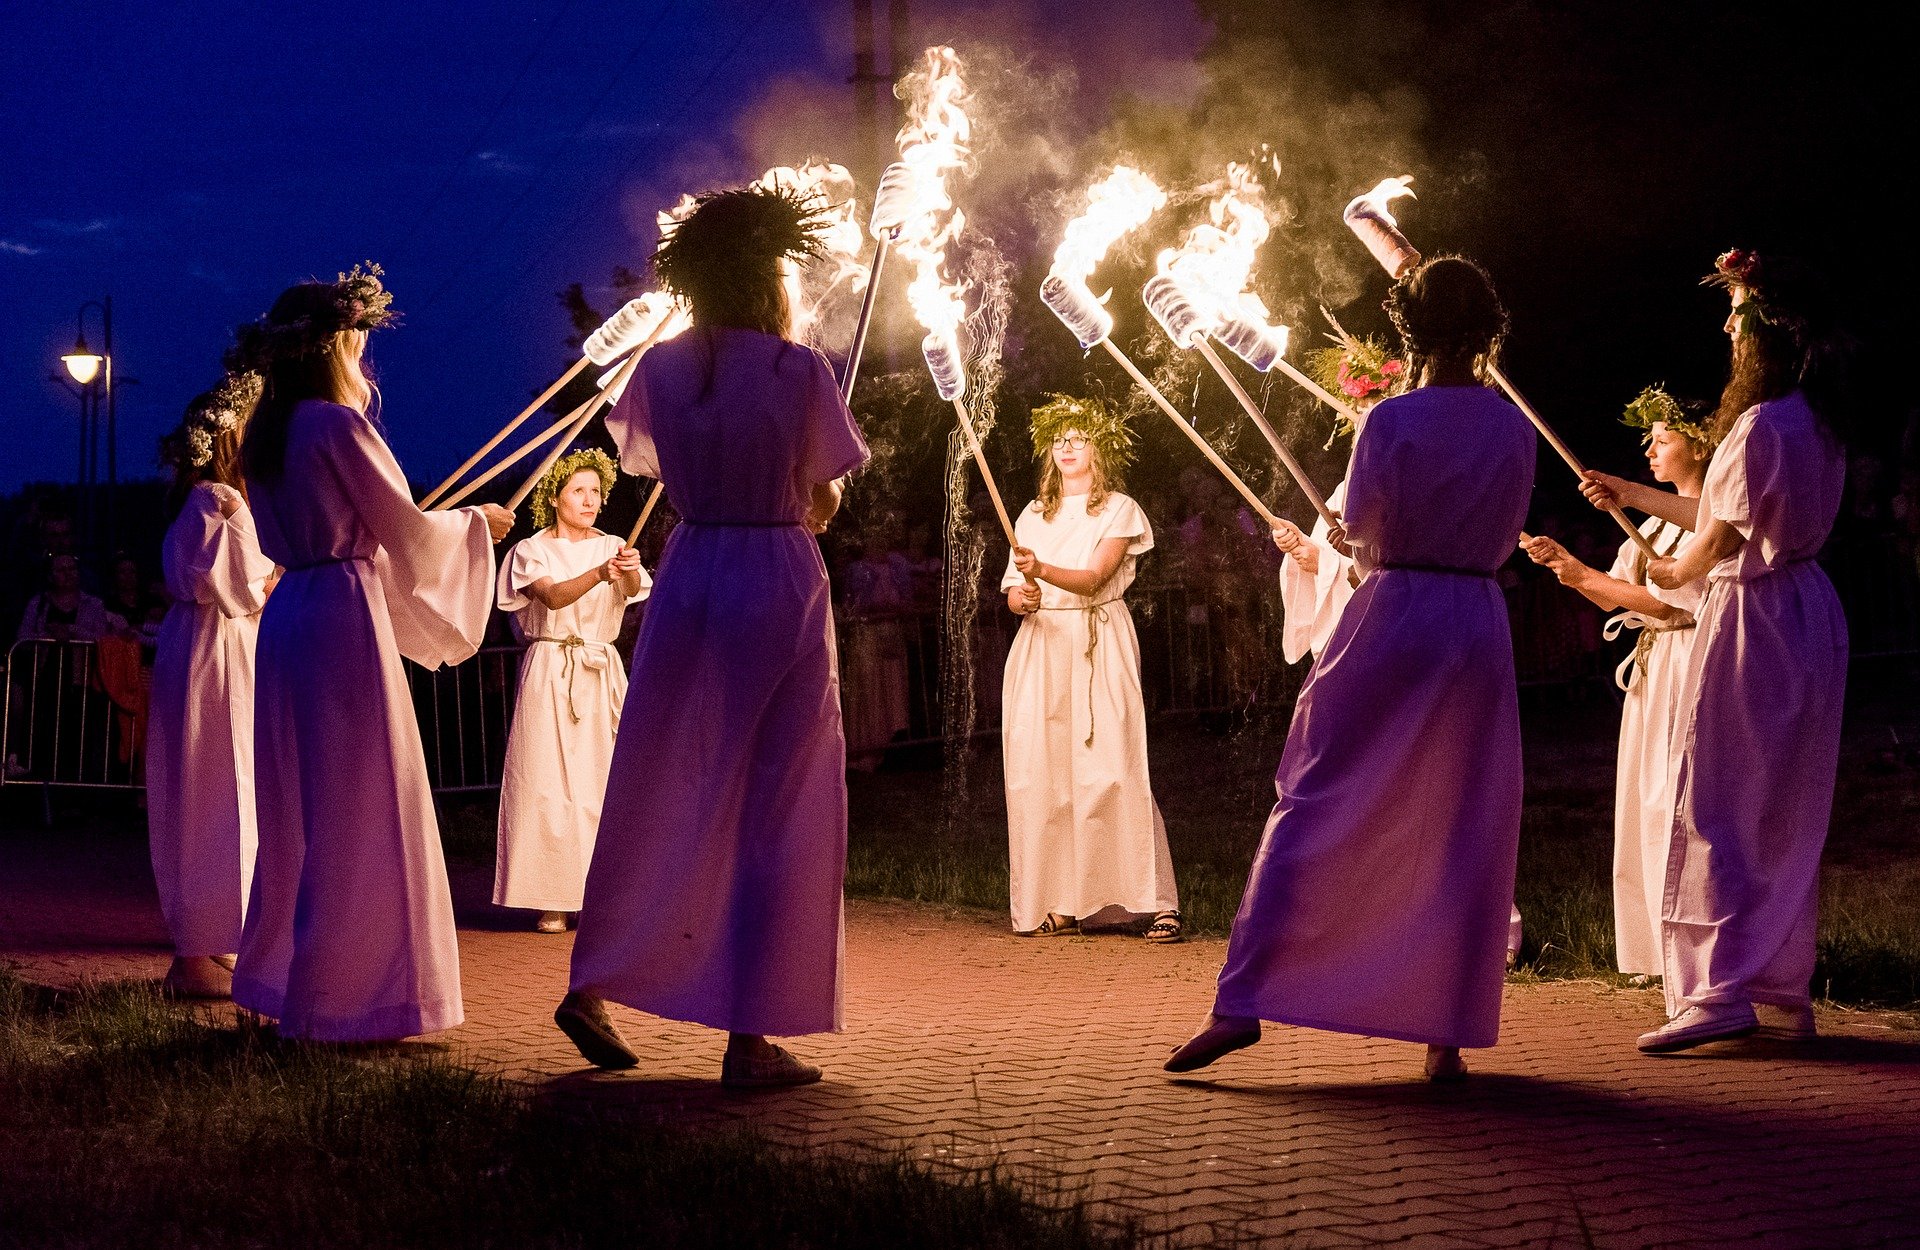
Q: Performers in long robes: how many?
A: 9